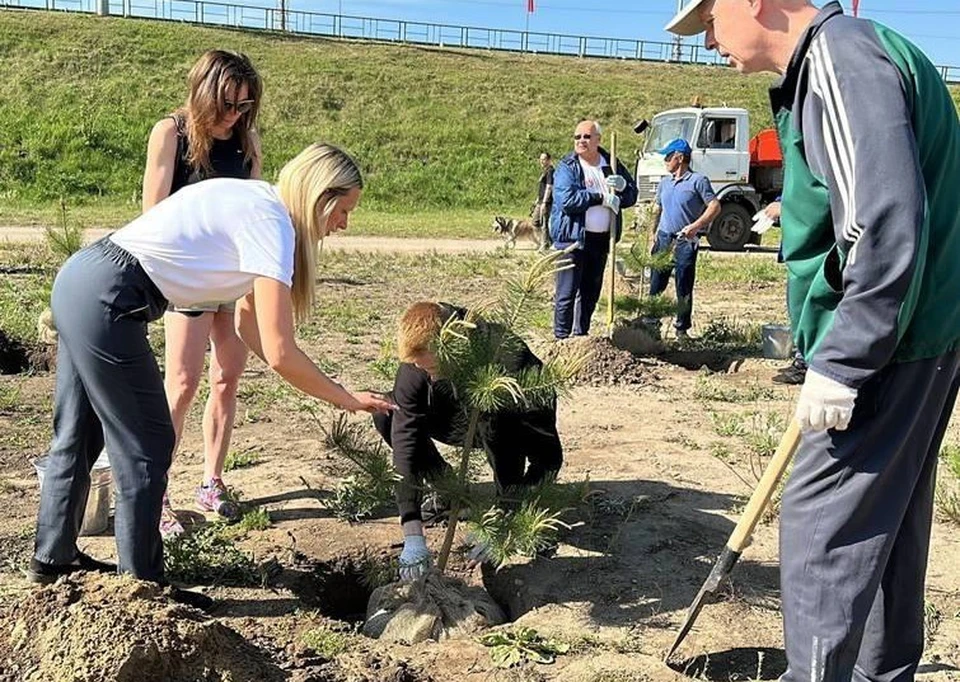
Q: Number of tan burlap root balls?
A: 1